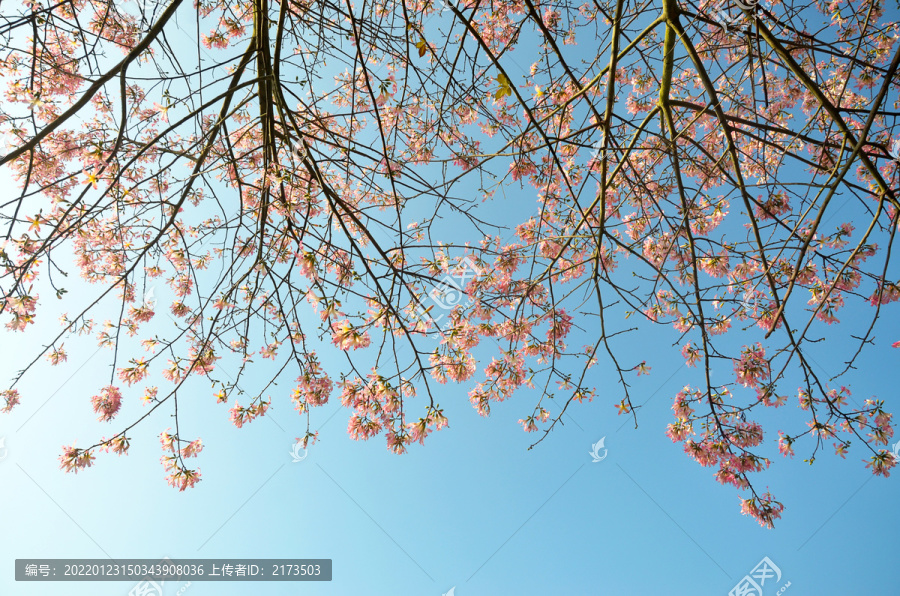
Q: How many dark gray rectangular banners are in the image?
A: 1